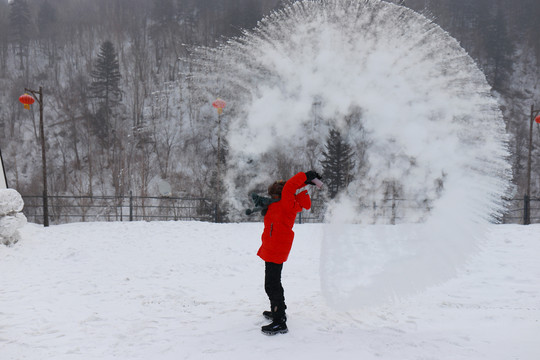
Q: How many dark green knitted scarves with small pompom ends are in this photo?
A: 1